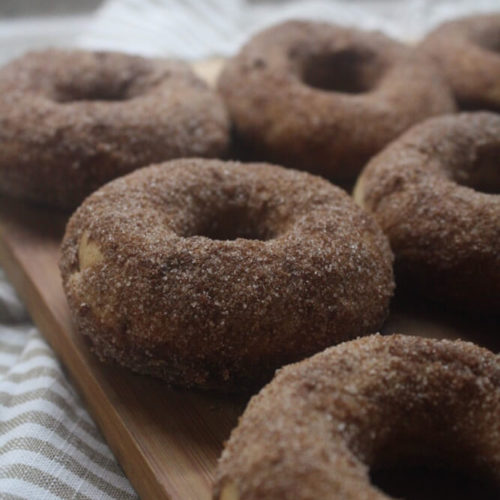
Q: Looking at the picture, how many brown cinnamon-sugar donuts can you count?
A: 6